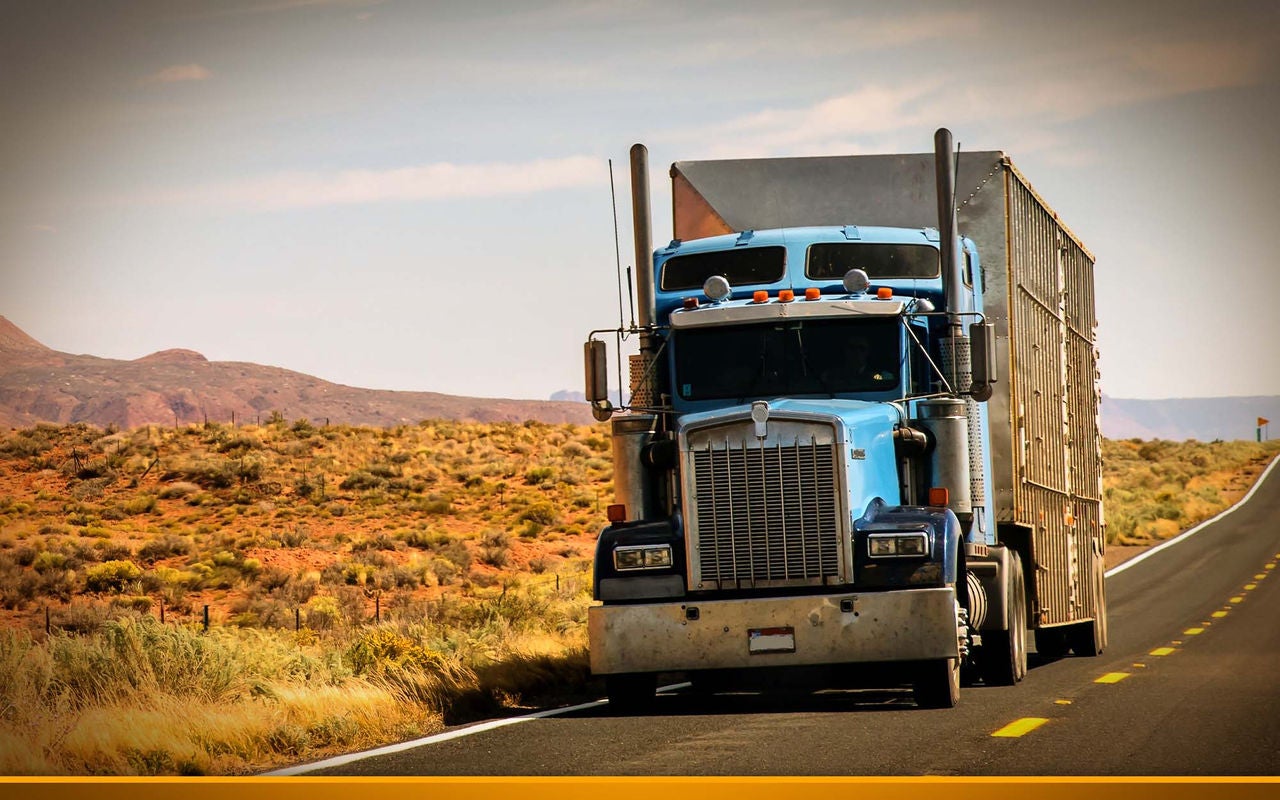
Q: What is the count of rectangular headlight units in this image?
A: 2